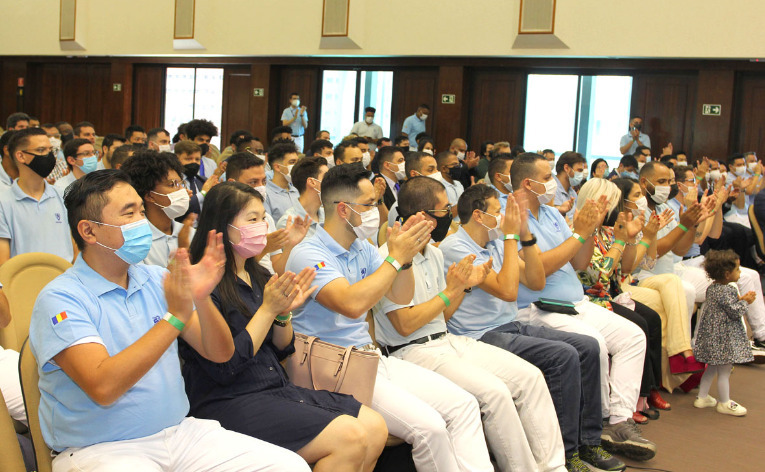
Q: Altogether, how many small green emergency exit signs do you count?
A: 4